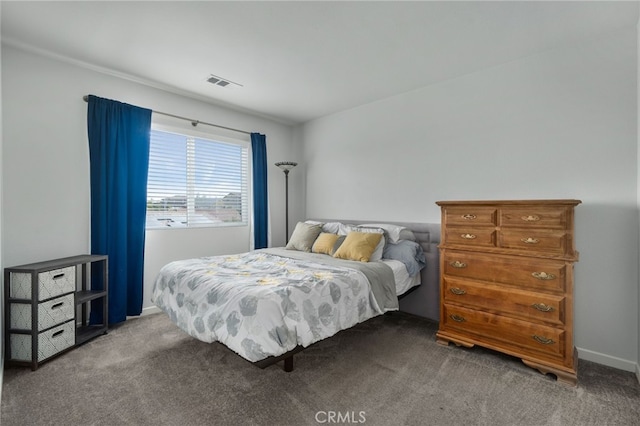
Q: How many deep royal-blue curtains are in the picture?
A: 2